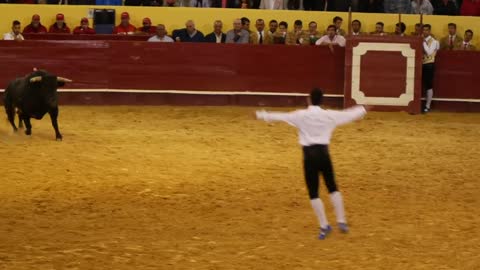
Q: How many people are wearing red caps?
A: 5